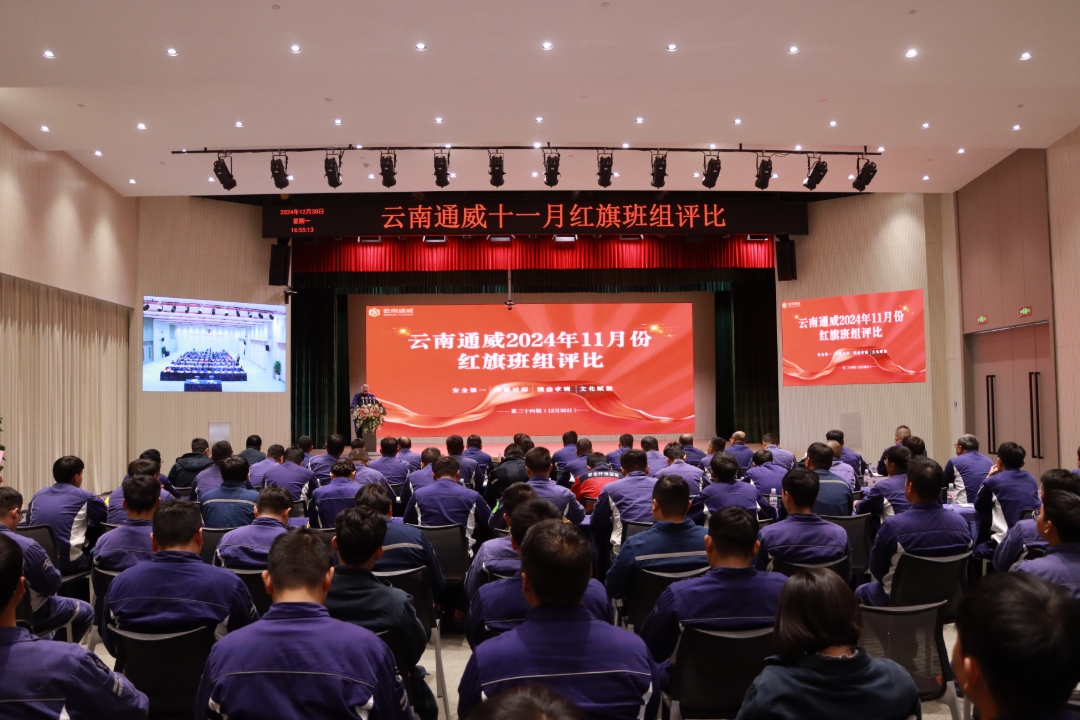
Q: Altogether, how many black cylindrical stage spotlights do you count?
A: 13